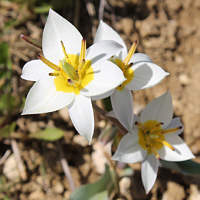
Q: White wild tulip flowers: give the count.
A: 3